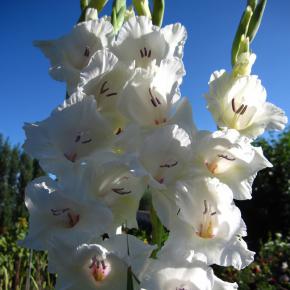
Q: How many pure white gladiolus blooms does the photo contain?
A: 13